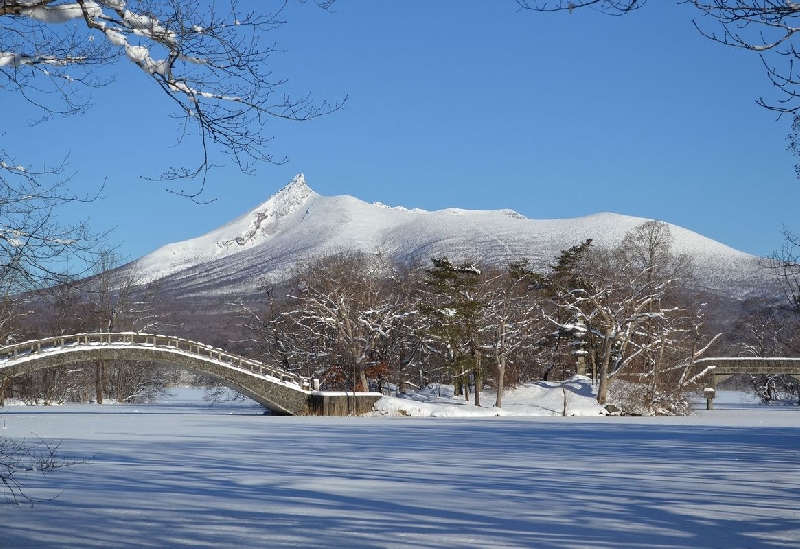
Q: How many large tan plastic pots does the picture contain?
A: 0